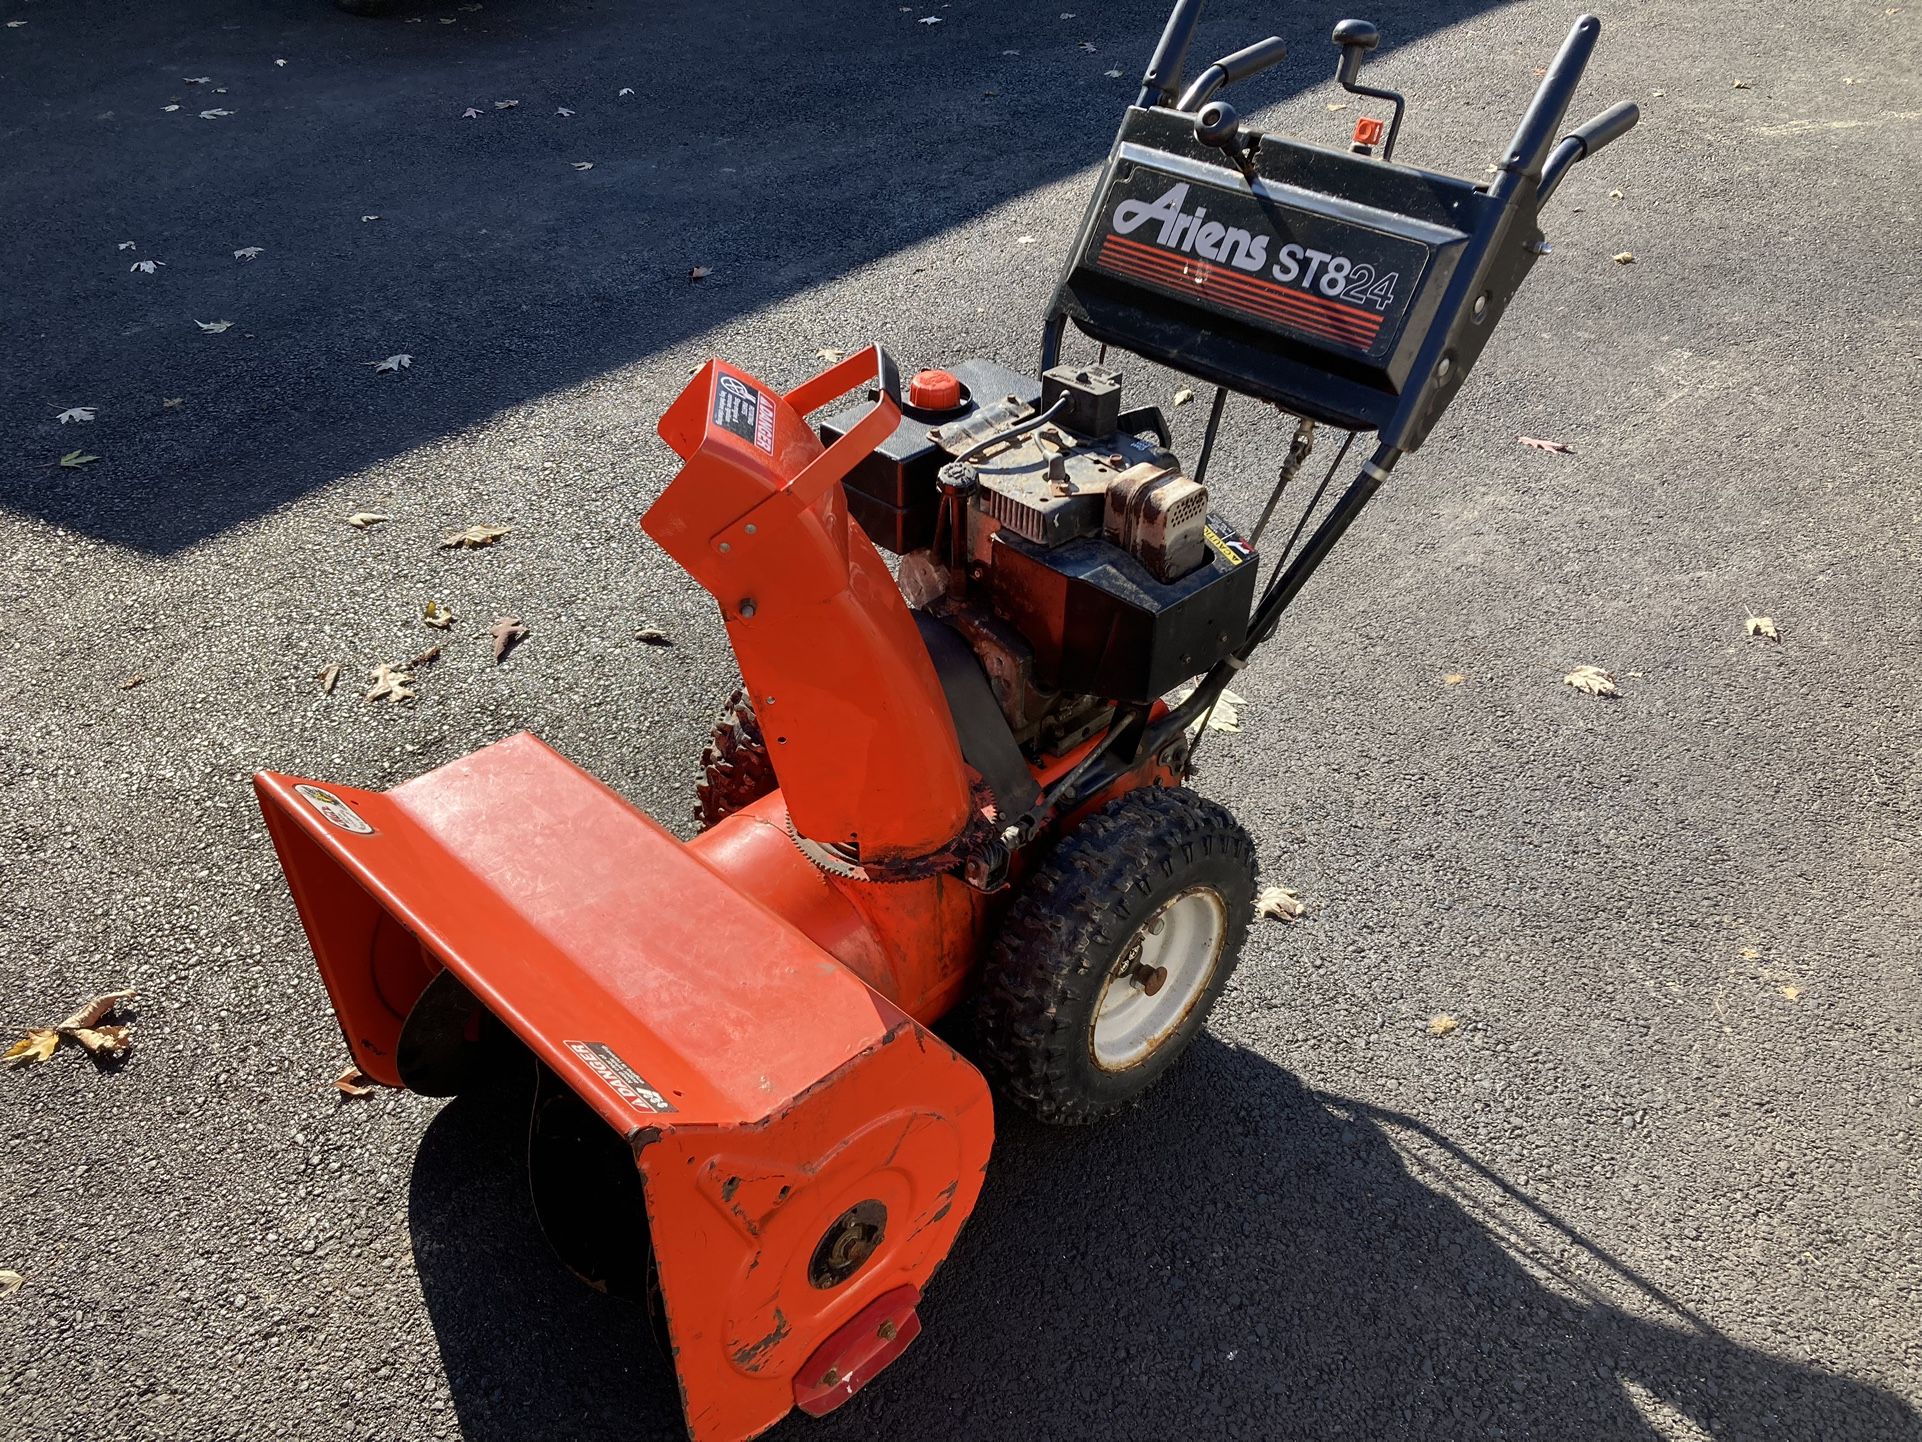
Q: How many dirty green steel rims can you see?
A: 0